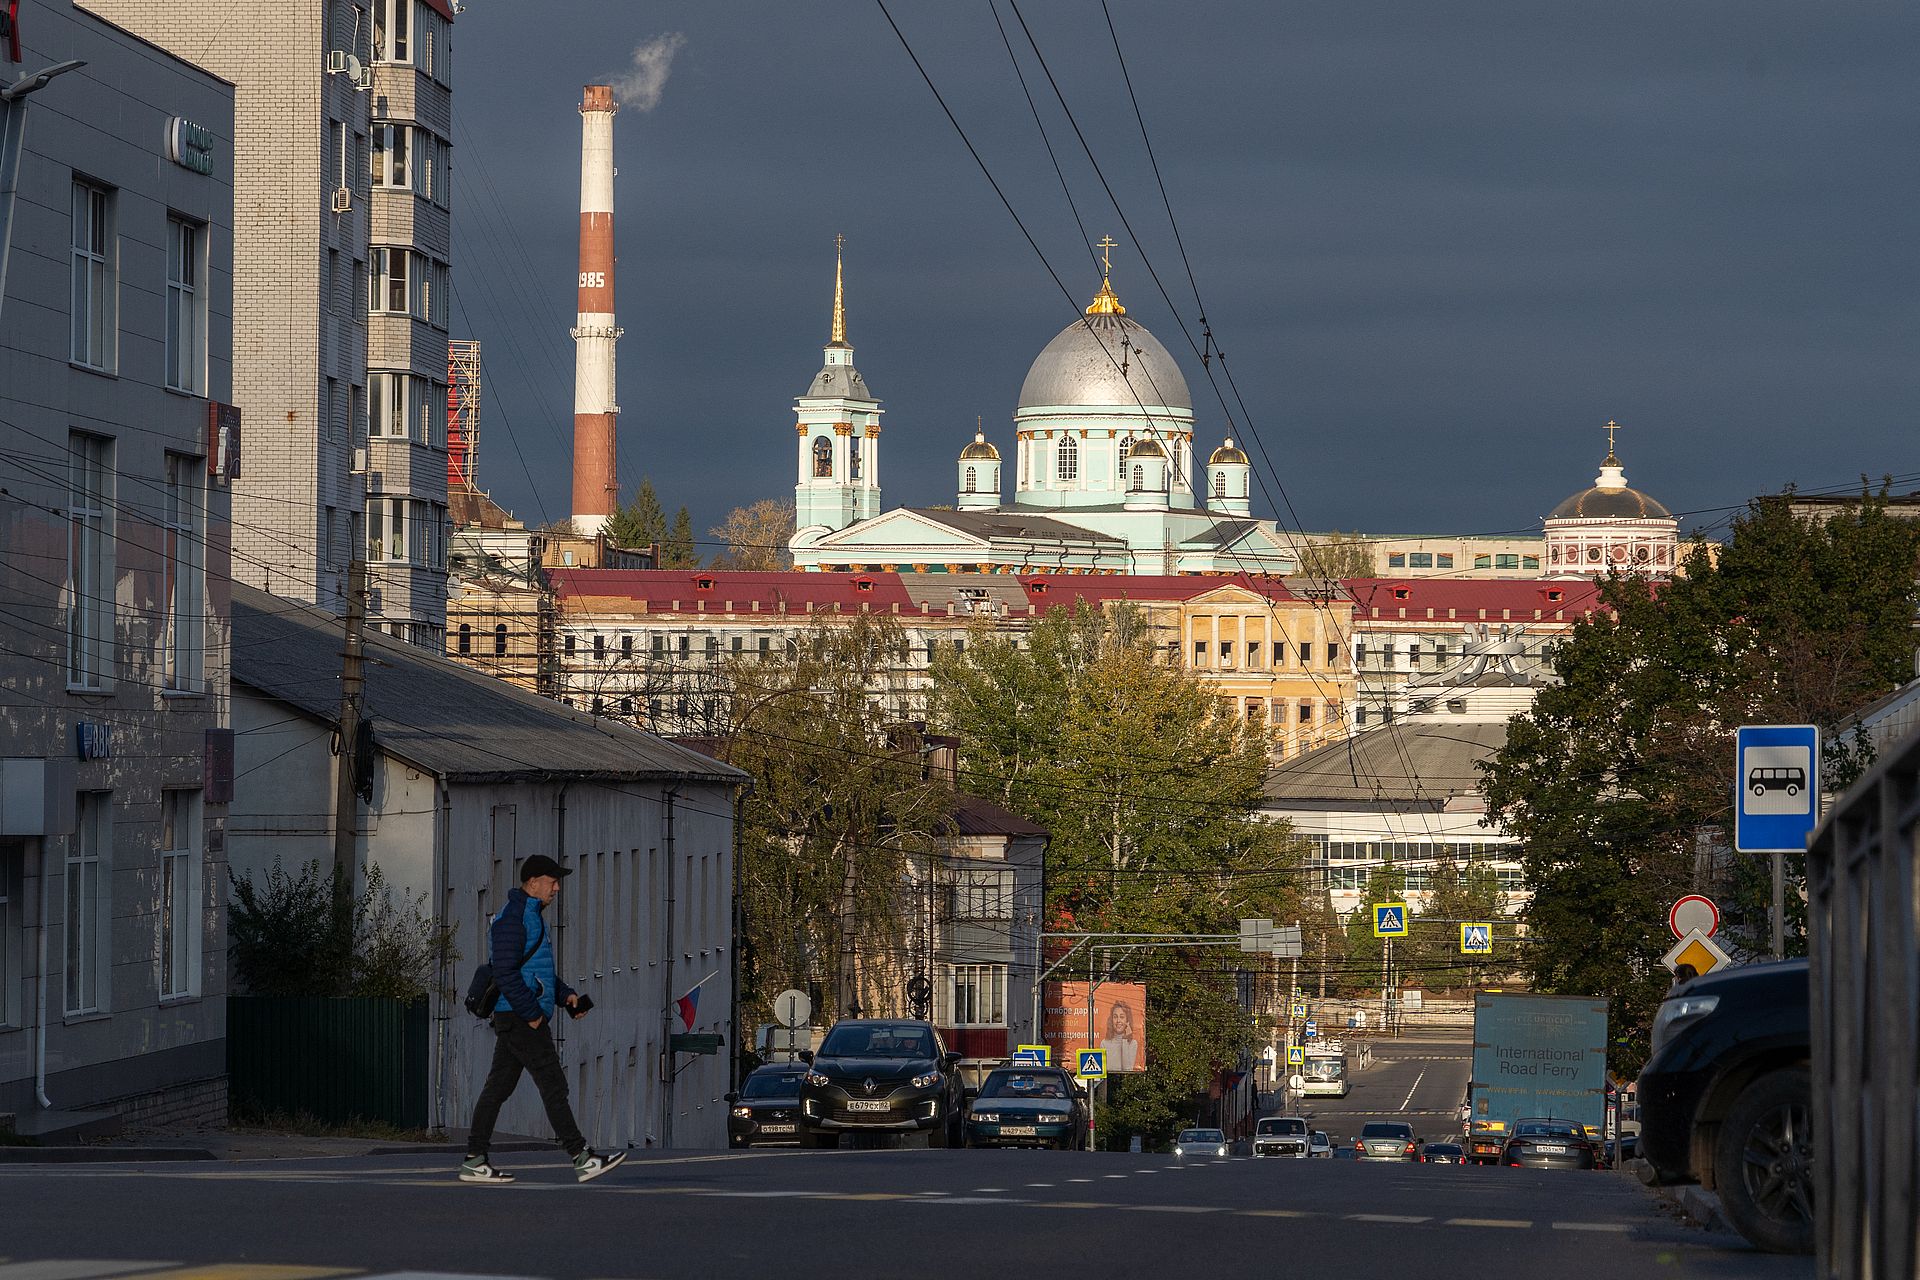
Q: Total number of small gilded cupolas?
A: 3